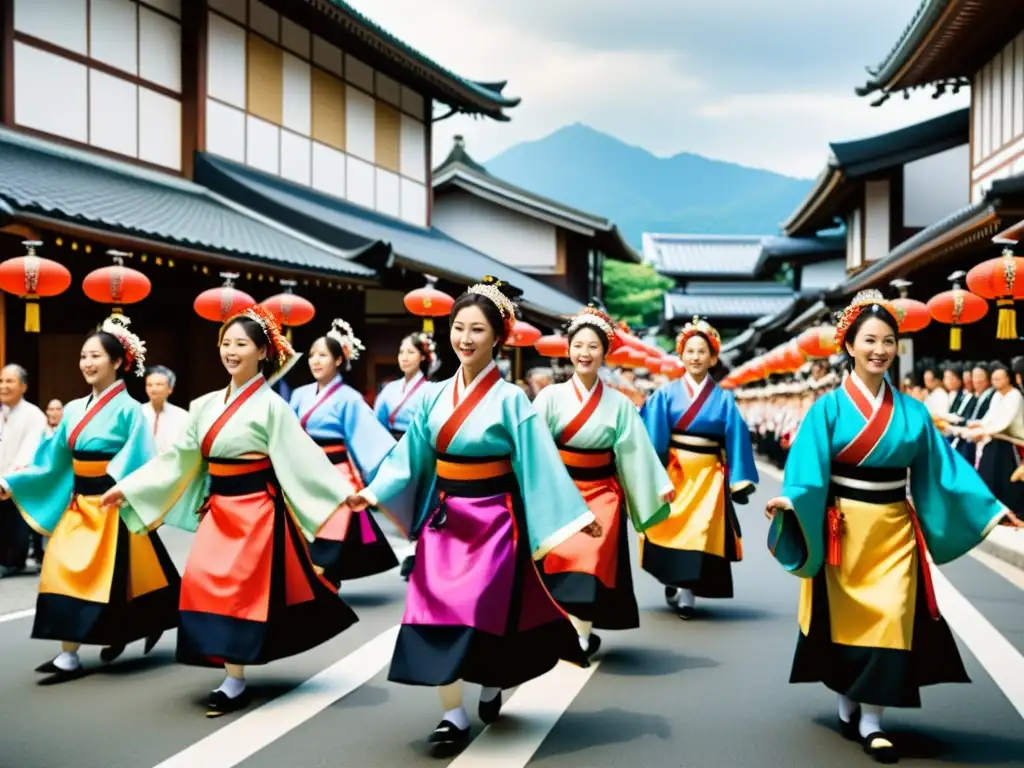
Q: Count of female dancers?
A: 8